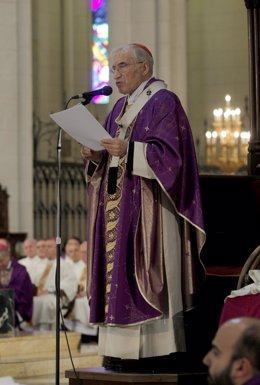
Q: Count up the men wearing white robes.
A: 5